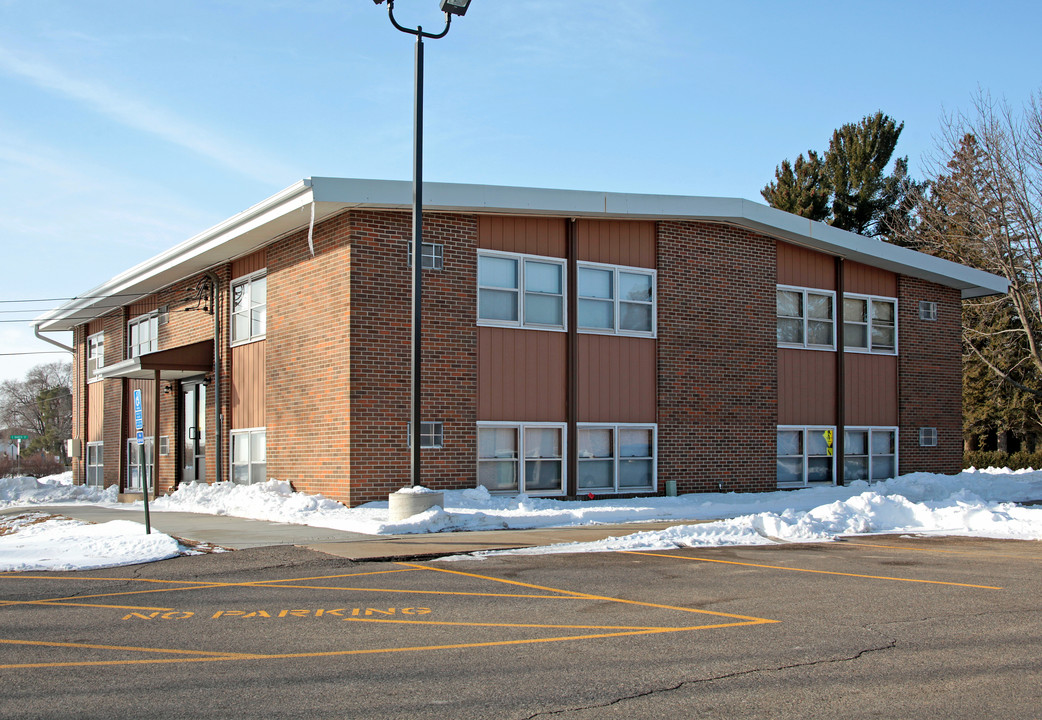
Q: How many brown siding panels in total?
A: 14